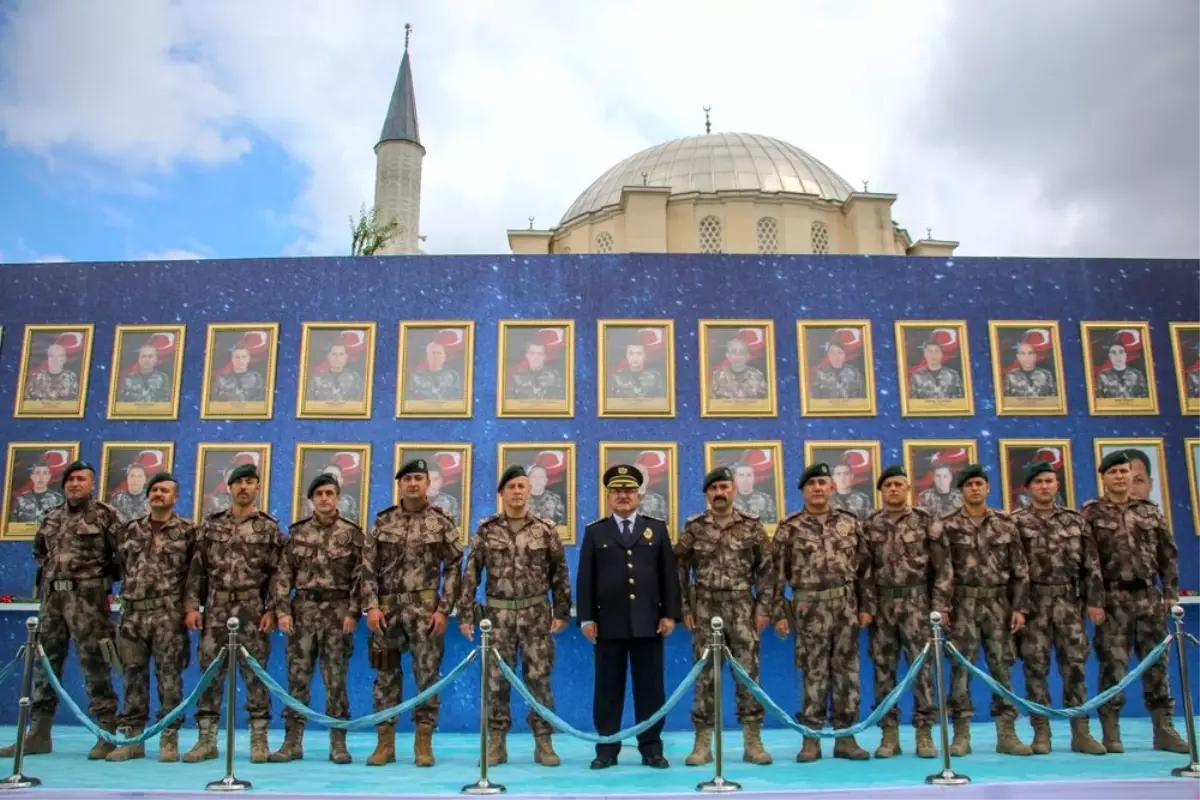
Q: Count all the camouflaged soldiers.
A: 12